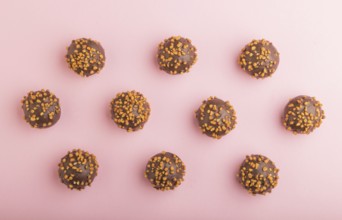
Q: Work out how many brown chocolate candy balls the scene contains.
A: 10